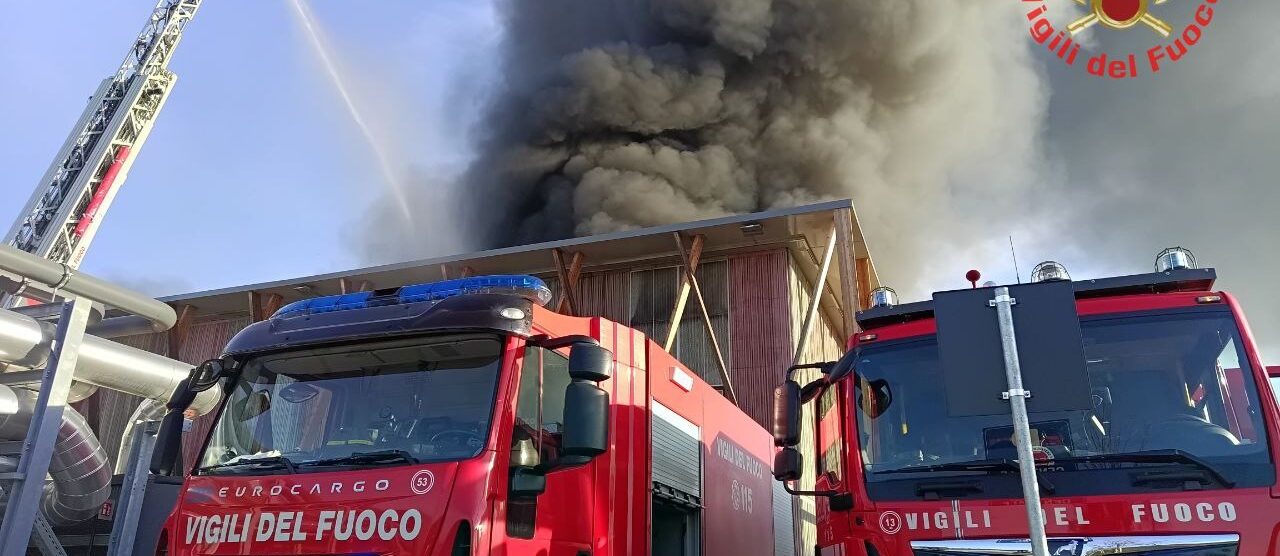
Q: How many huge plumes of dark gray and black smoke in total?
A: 1